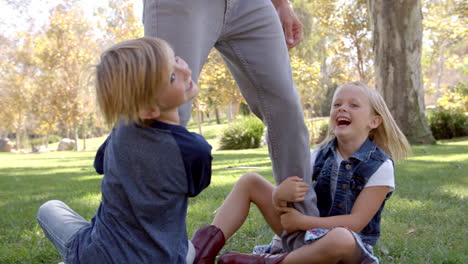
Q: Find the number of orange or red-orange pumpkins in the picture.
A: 0